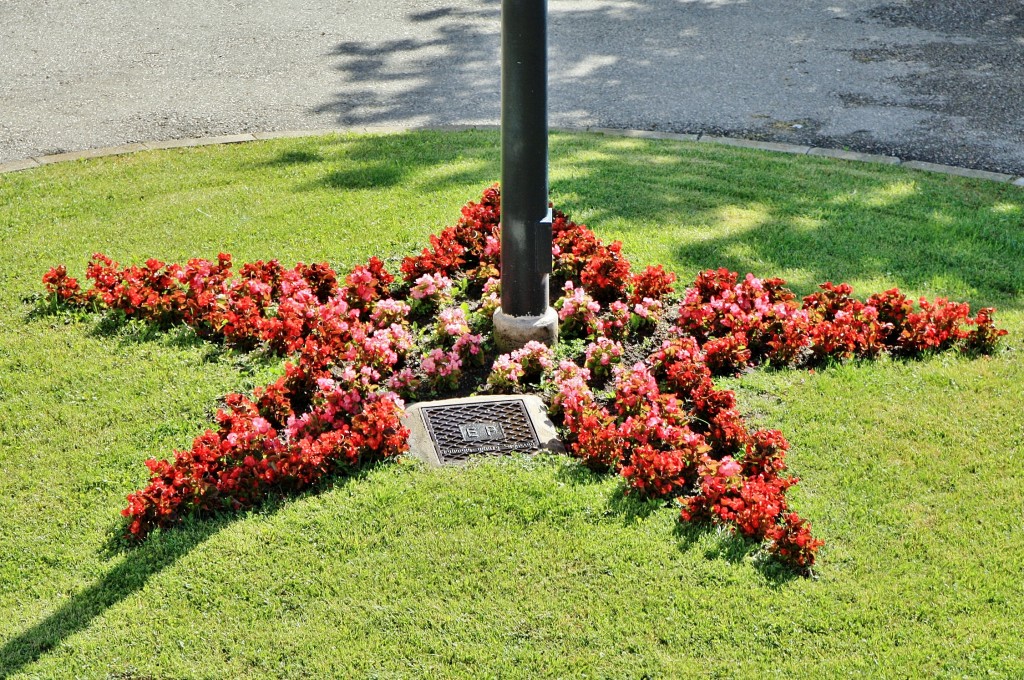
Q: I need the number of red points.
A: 5